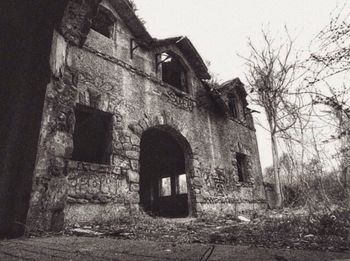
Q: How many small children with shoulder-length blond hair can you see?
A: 0